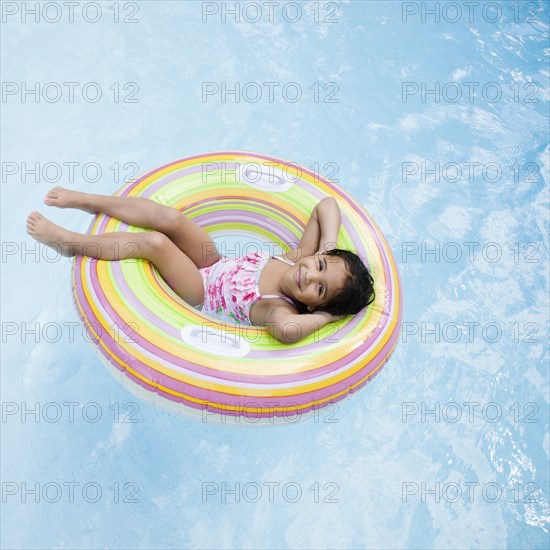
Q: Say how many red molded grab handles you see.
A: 0